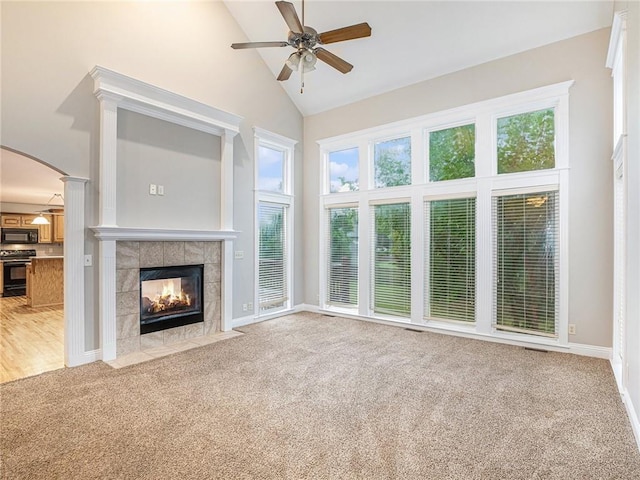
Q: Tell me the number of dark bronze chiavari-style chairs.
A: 0